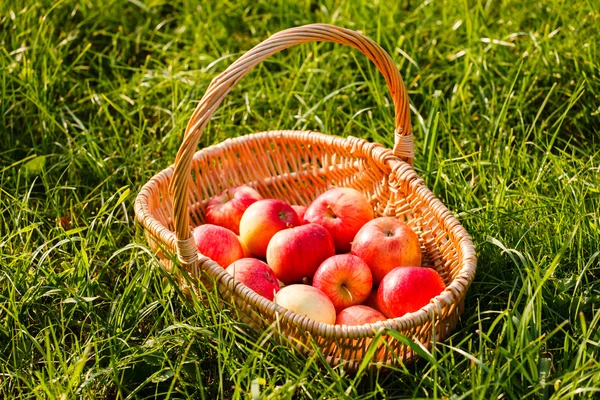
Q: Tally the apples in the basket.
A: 12